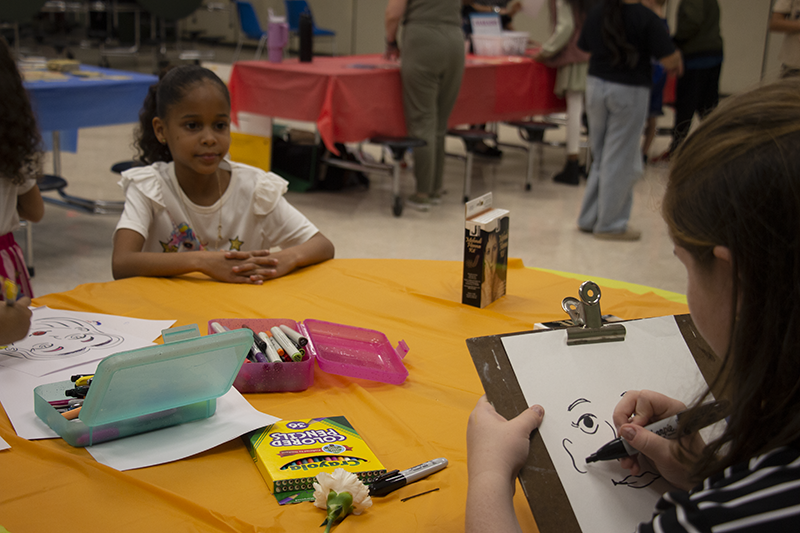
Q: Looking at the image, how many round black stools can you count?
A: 5